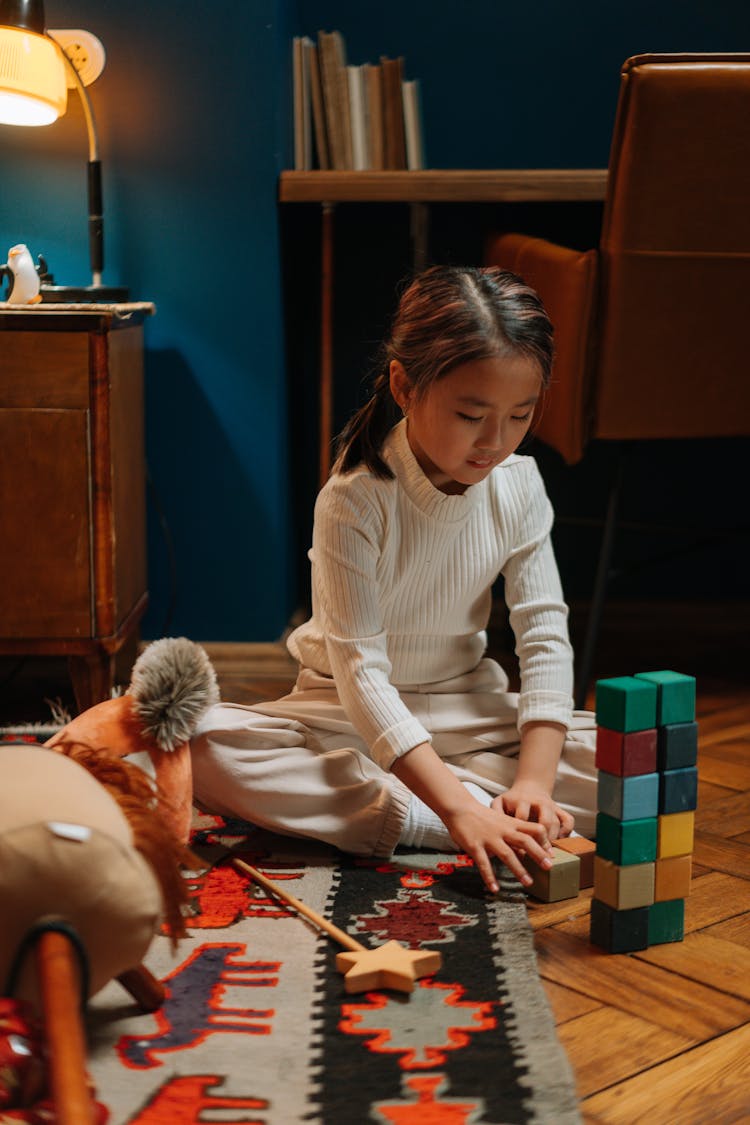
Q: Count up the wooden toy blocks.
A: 14